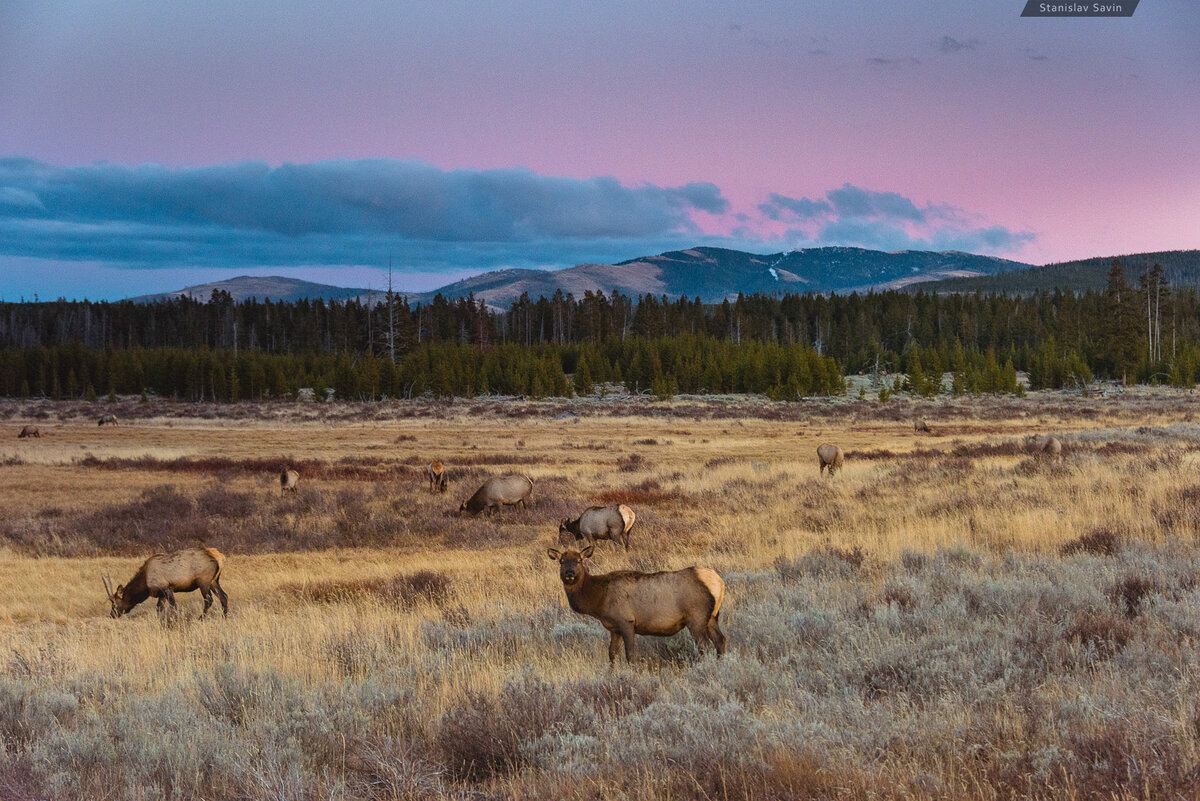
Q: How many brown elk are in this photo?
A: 11